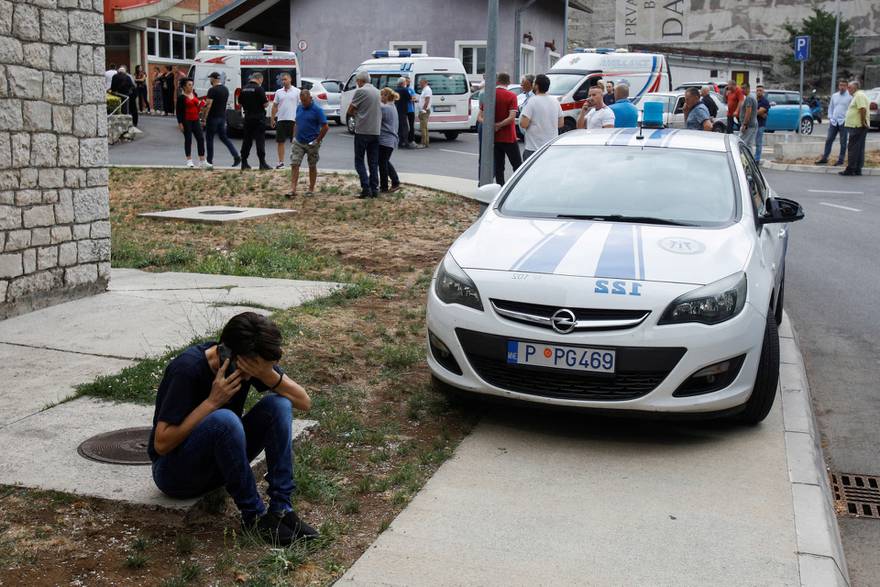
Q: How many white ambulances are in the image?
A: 3